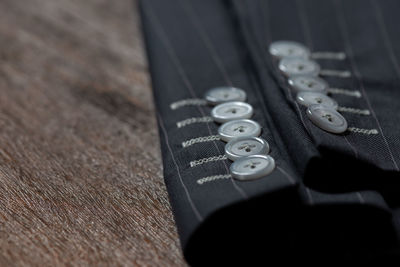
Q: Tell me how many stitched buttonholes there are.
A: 10